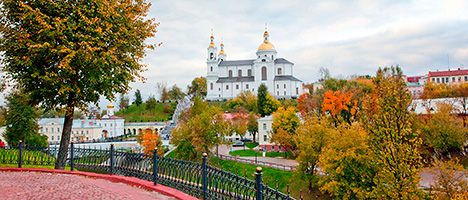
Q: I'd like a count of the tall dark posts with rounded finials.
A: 6